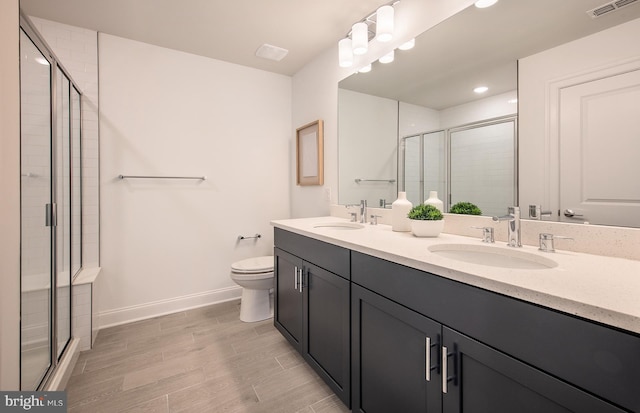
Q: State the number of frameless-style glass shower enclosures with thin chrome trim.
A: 1